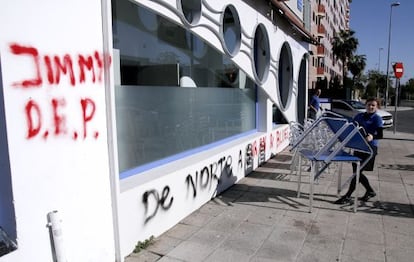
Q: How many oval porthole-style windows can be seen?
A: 5